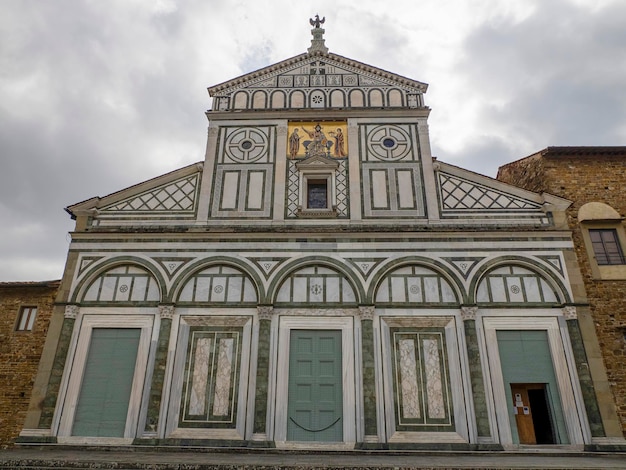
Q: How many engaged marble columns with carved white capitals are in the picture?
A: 6